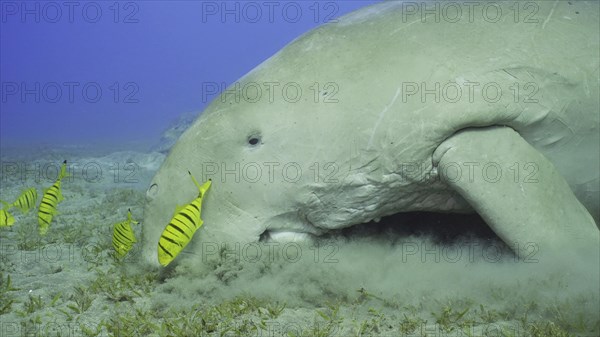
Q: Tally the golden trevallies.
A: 5